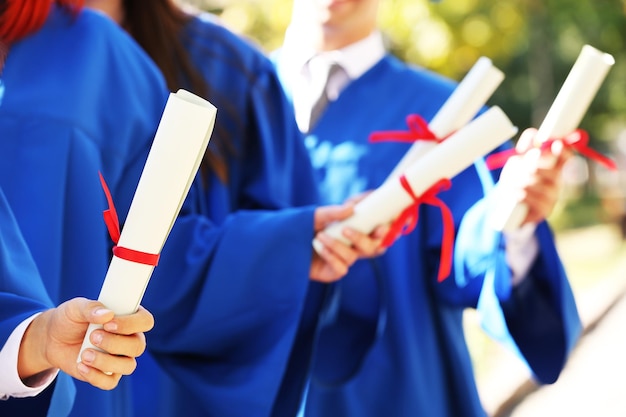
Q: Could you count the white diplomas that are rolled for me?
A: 4